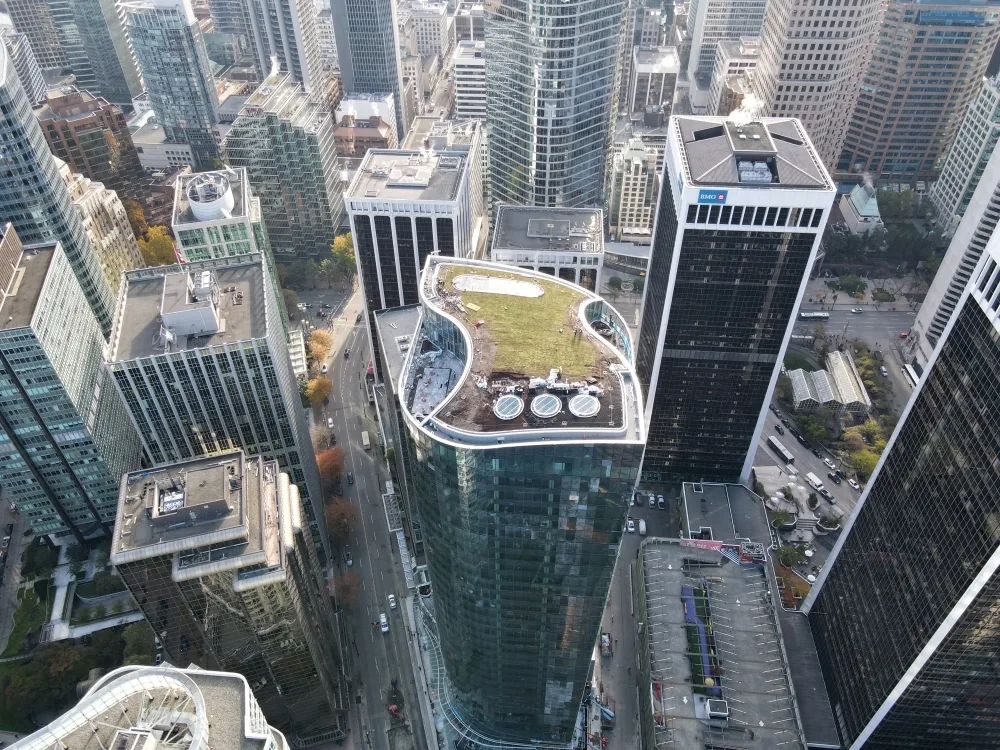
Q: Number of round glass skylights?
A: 3